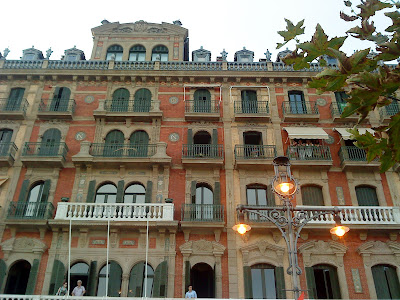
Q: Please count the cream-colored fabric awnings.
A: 2